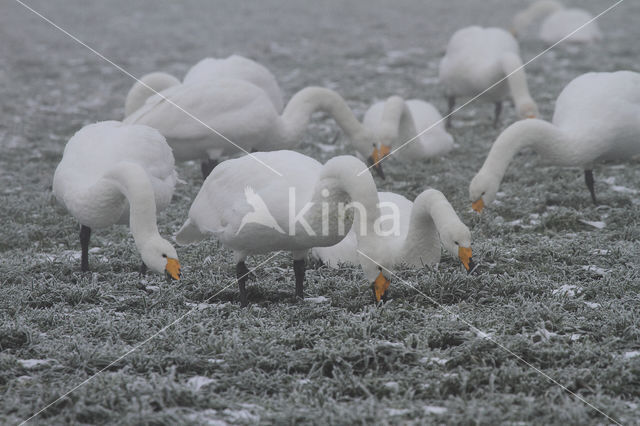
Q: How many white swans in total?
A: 9